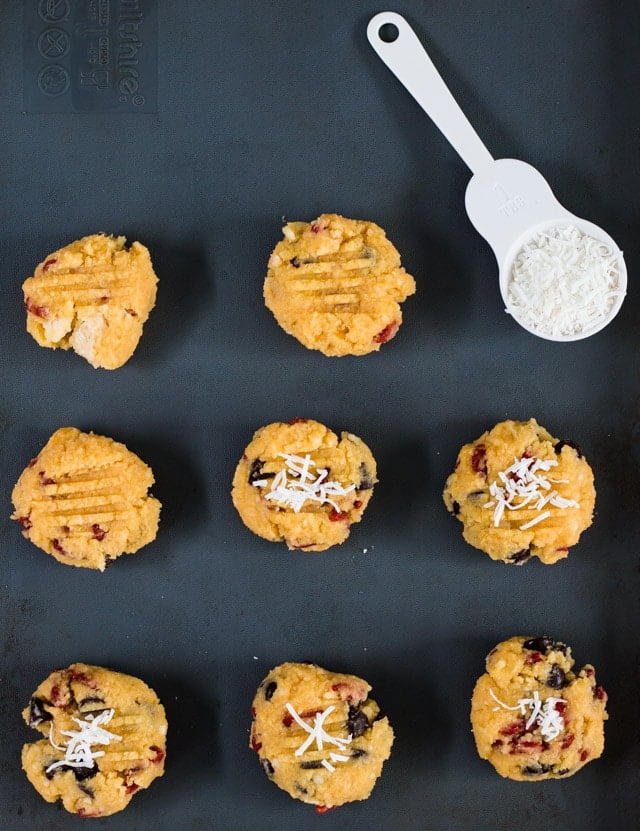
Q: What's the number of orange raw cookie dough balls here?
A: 8